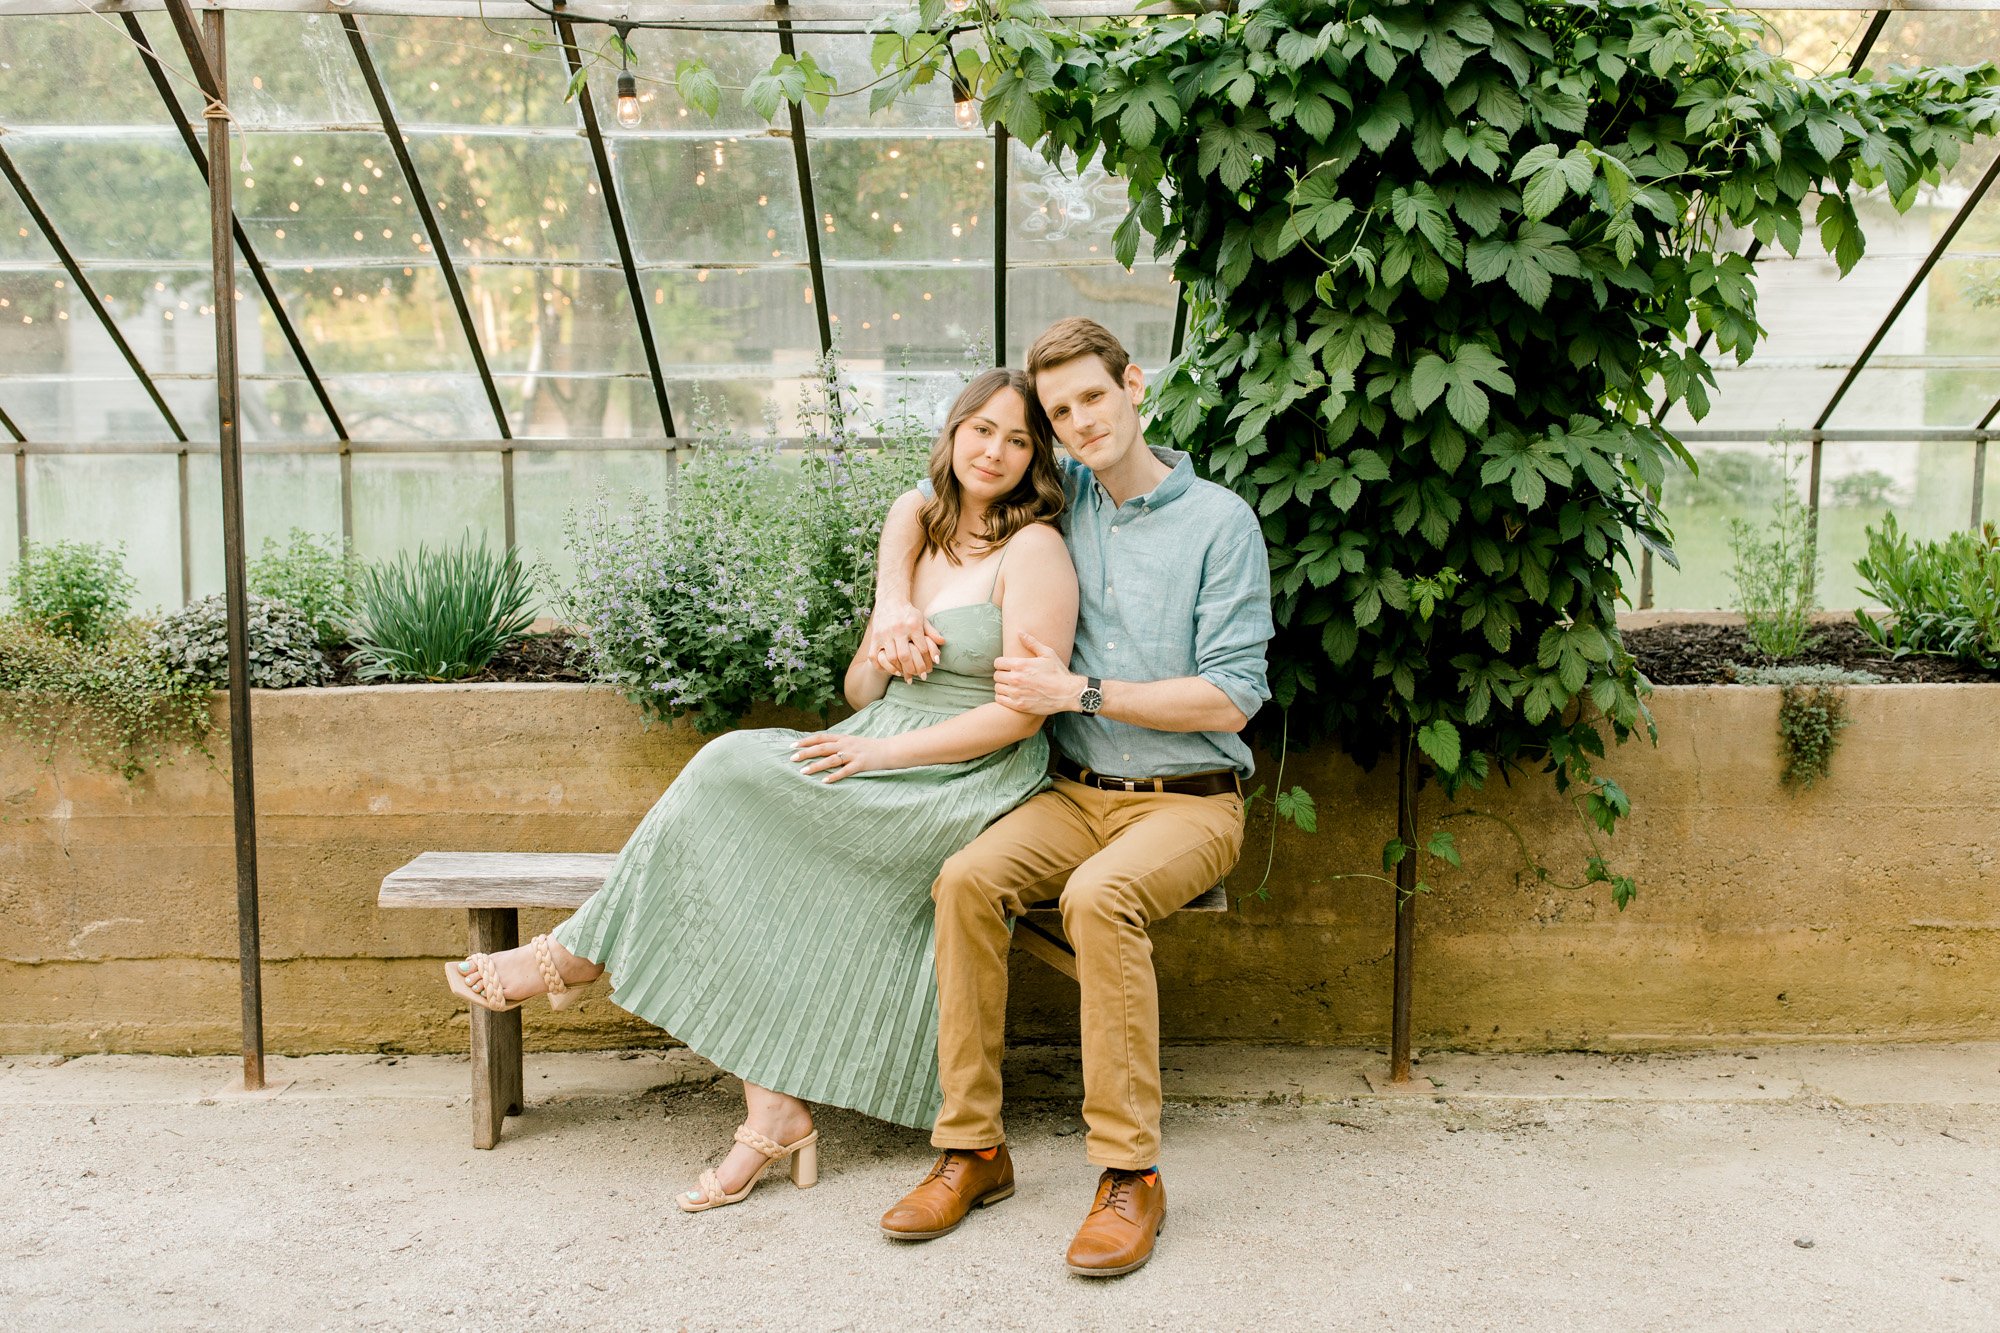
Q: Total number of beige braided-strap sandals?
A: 2